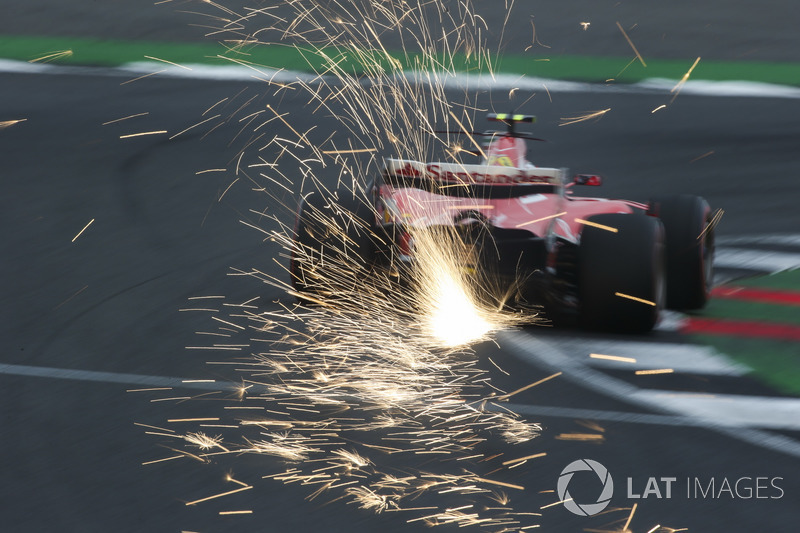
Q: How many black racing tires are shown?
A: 3